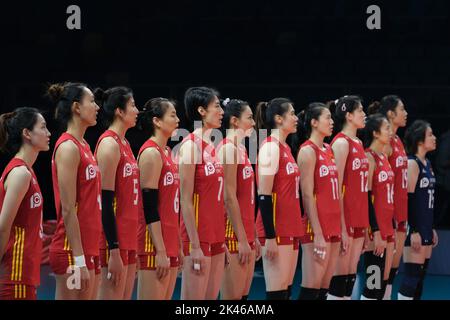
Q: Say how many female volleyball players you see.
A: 12